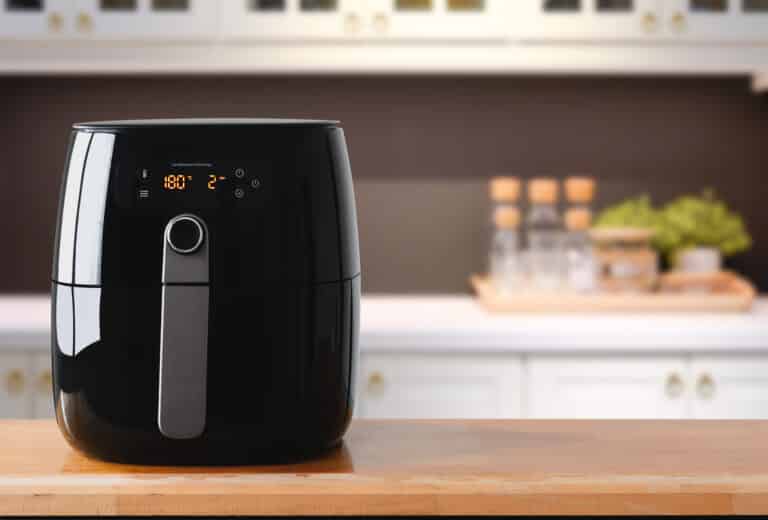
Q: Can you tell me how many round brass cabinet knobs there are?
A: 11